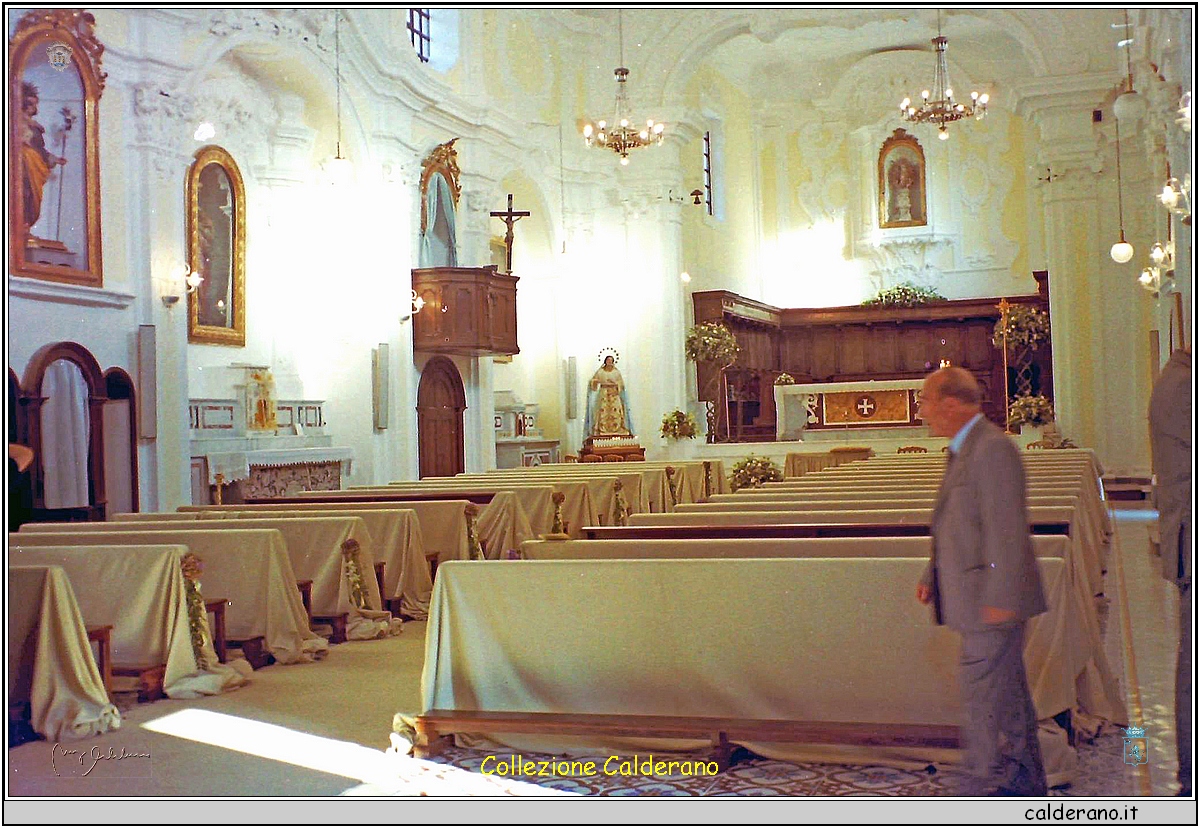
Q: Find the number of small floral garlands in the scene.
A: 7